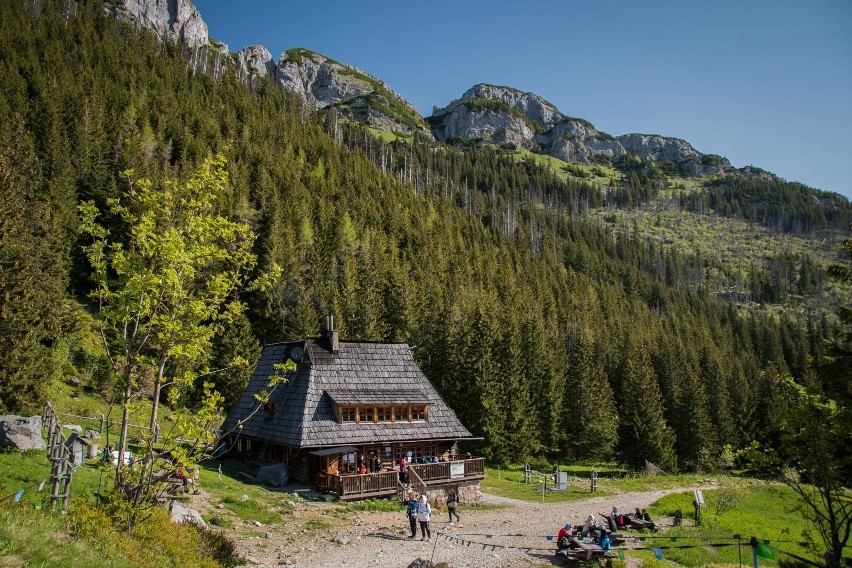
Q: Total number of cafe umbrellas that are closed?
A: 0